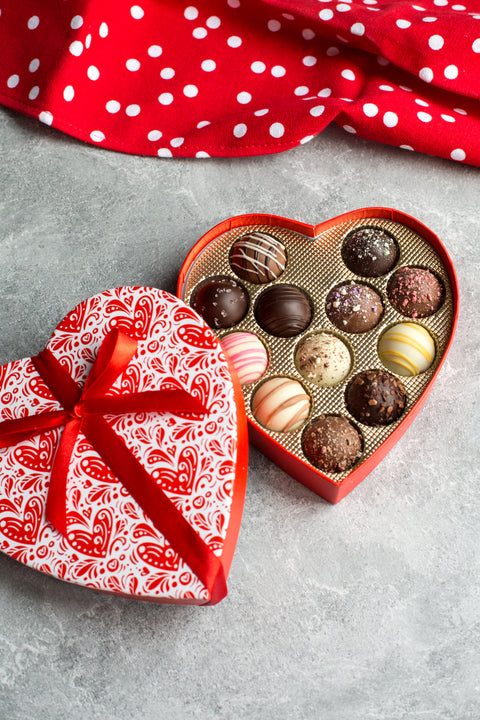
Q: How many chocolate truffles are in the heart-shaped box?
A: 12